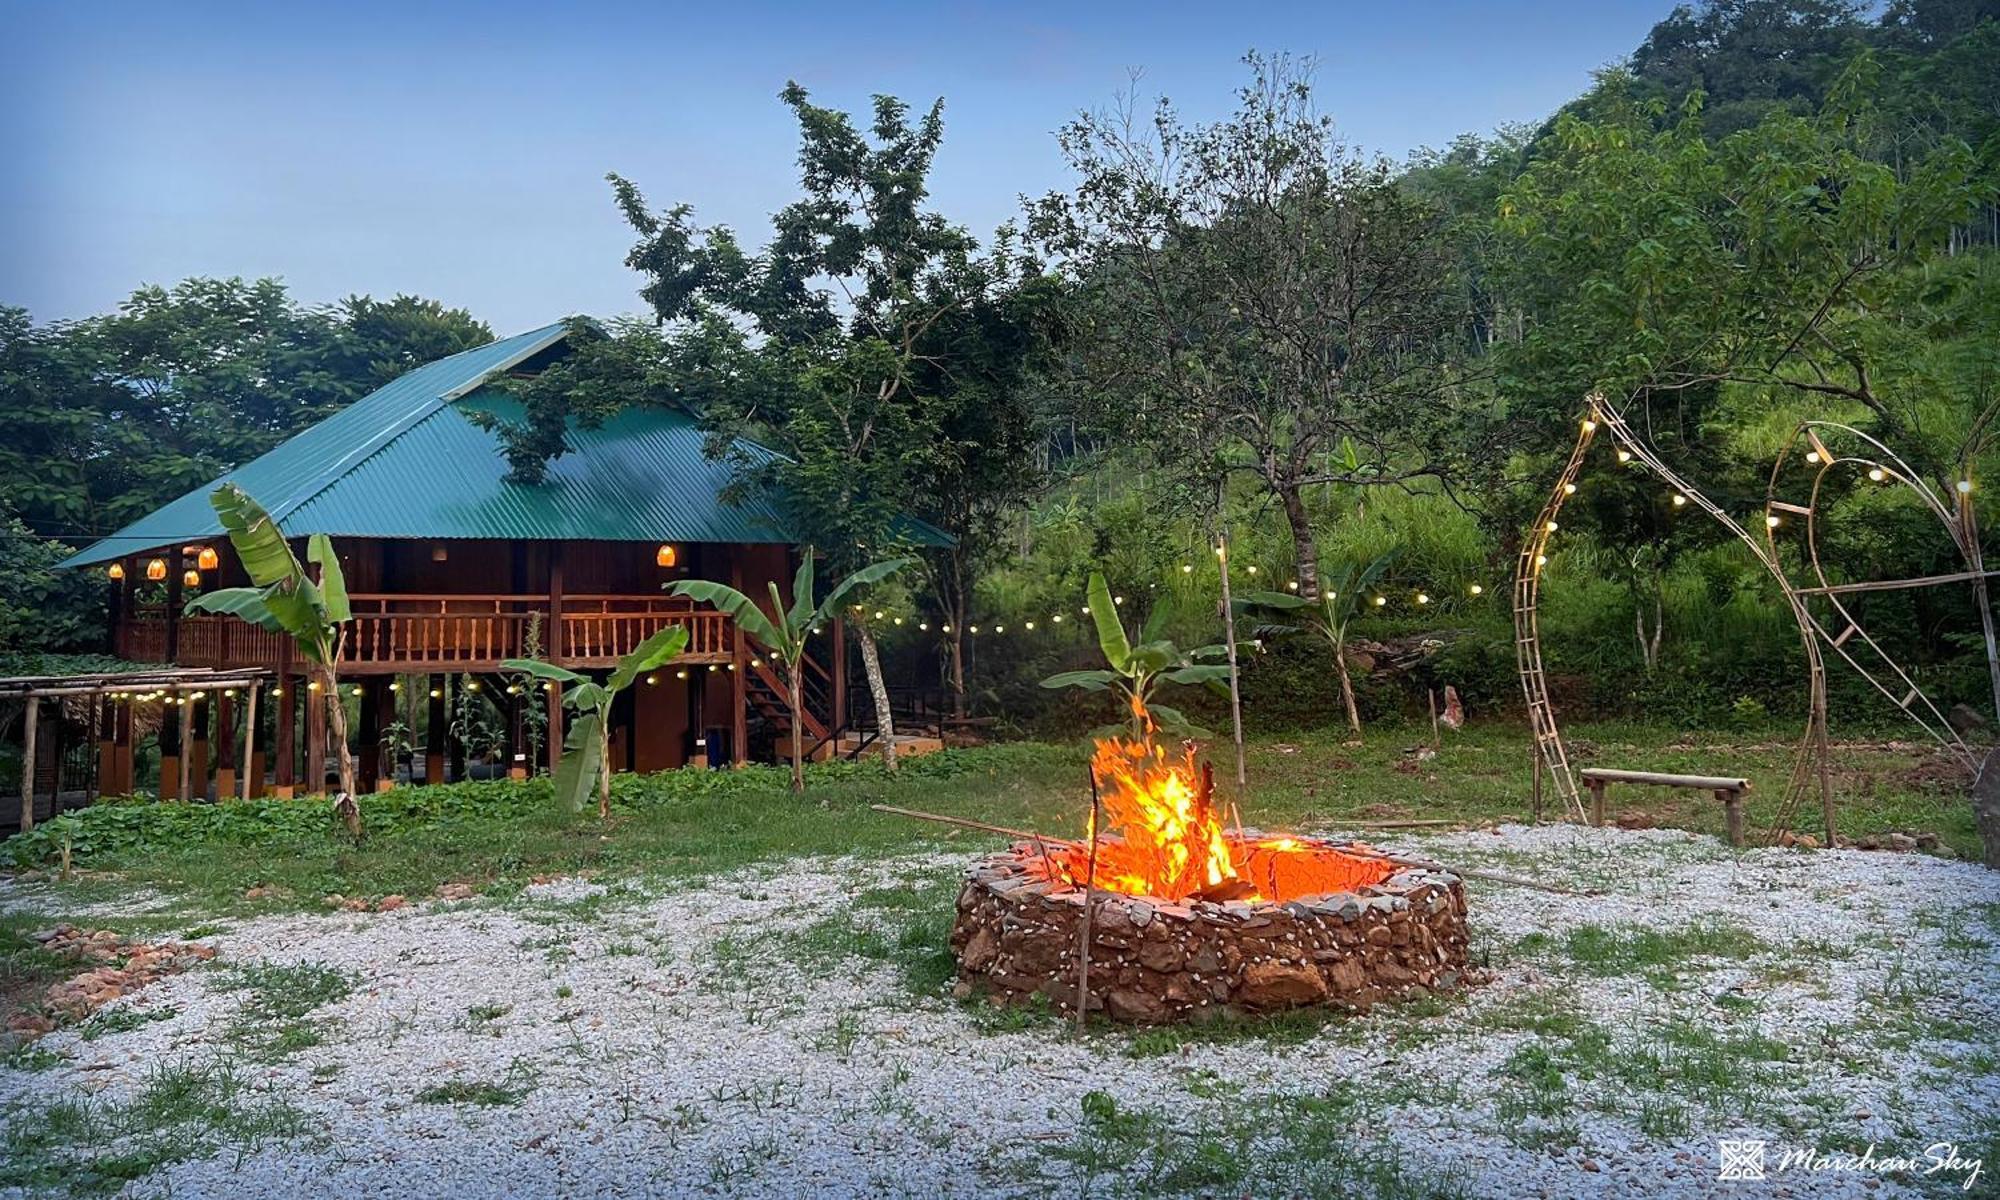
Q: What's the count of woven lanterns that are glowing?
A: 5